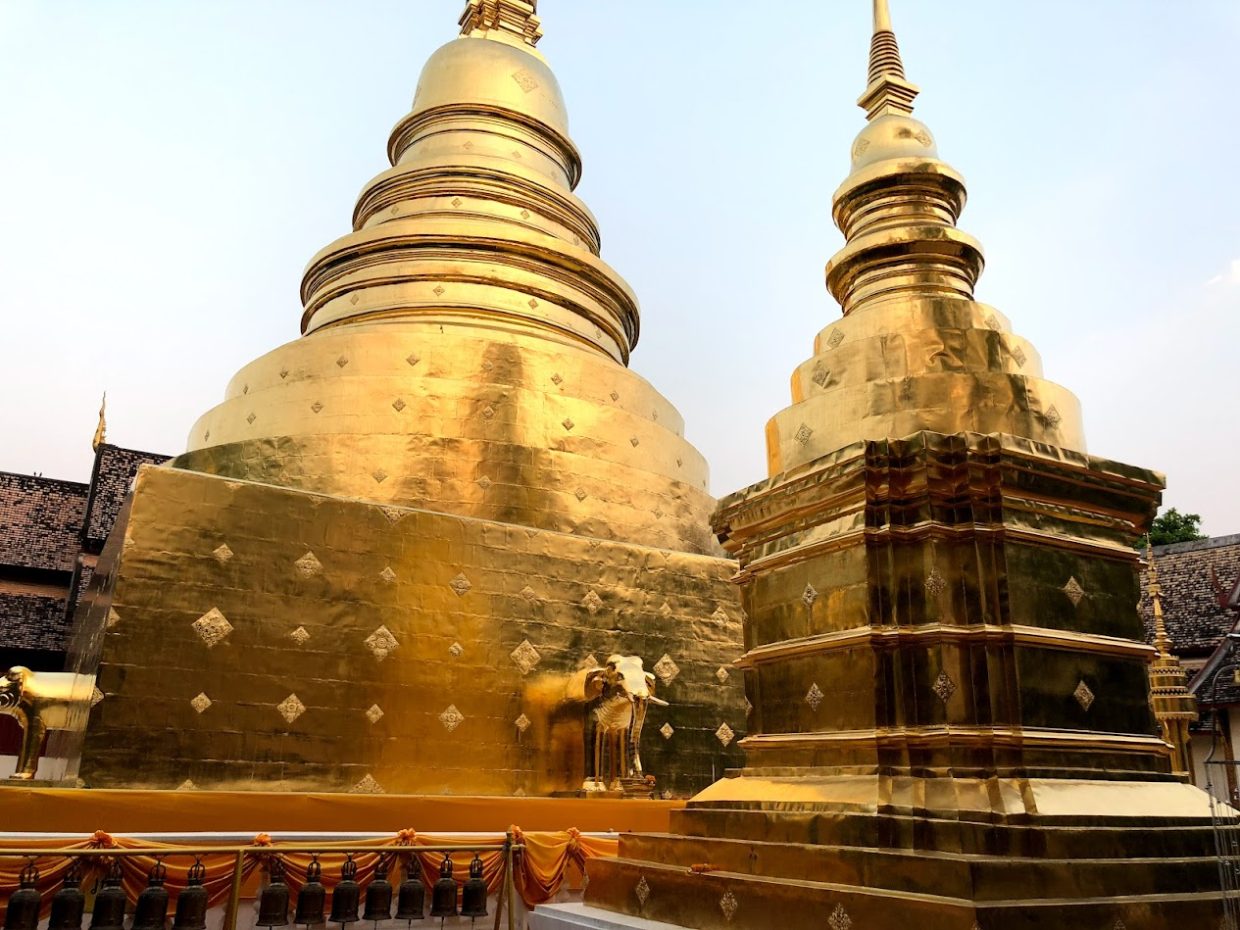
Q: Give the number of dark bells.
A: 12